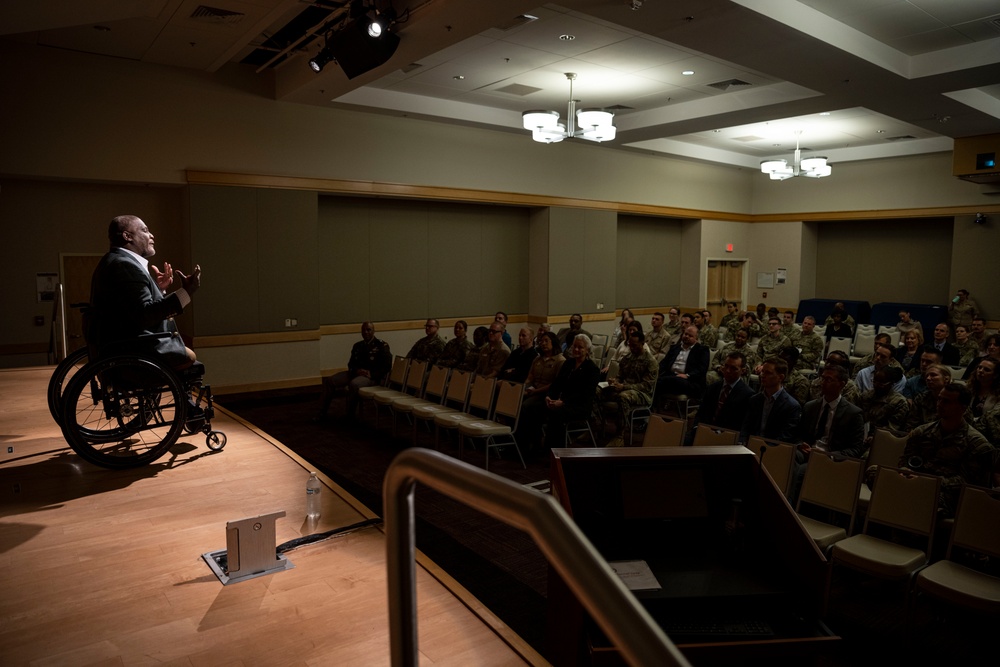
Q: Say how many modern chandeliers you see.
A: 2